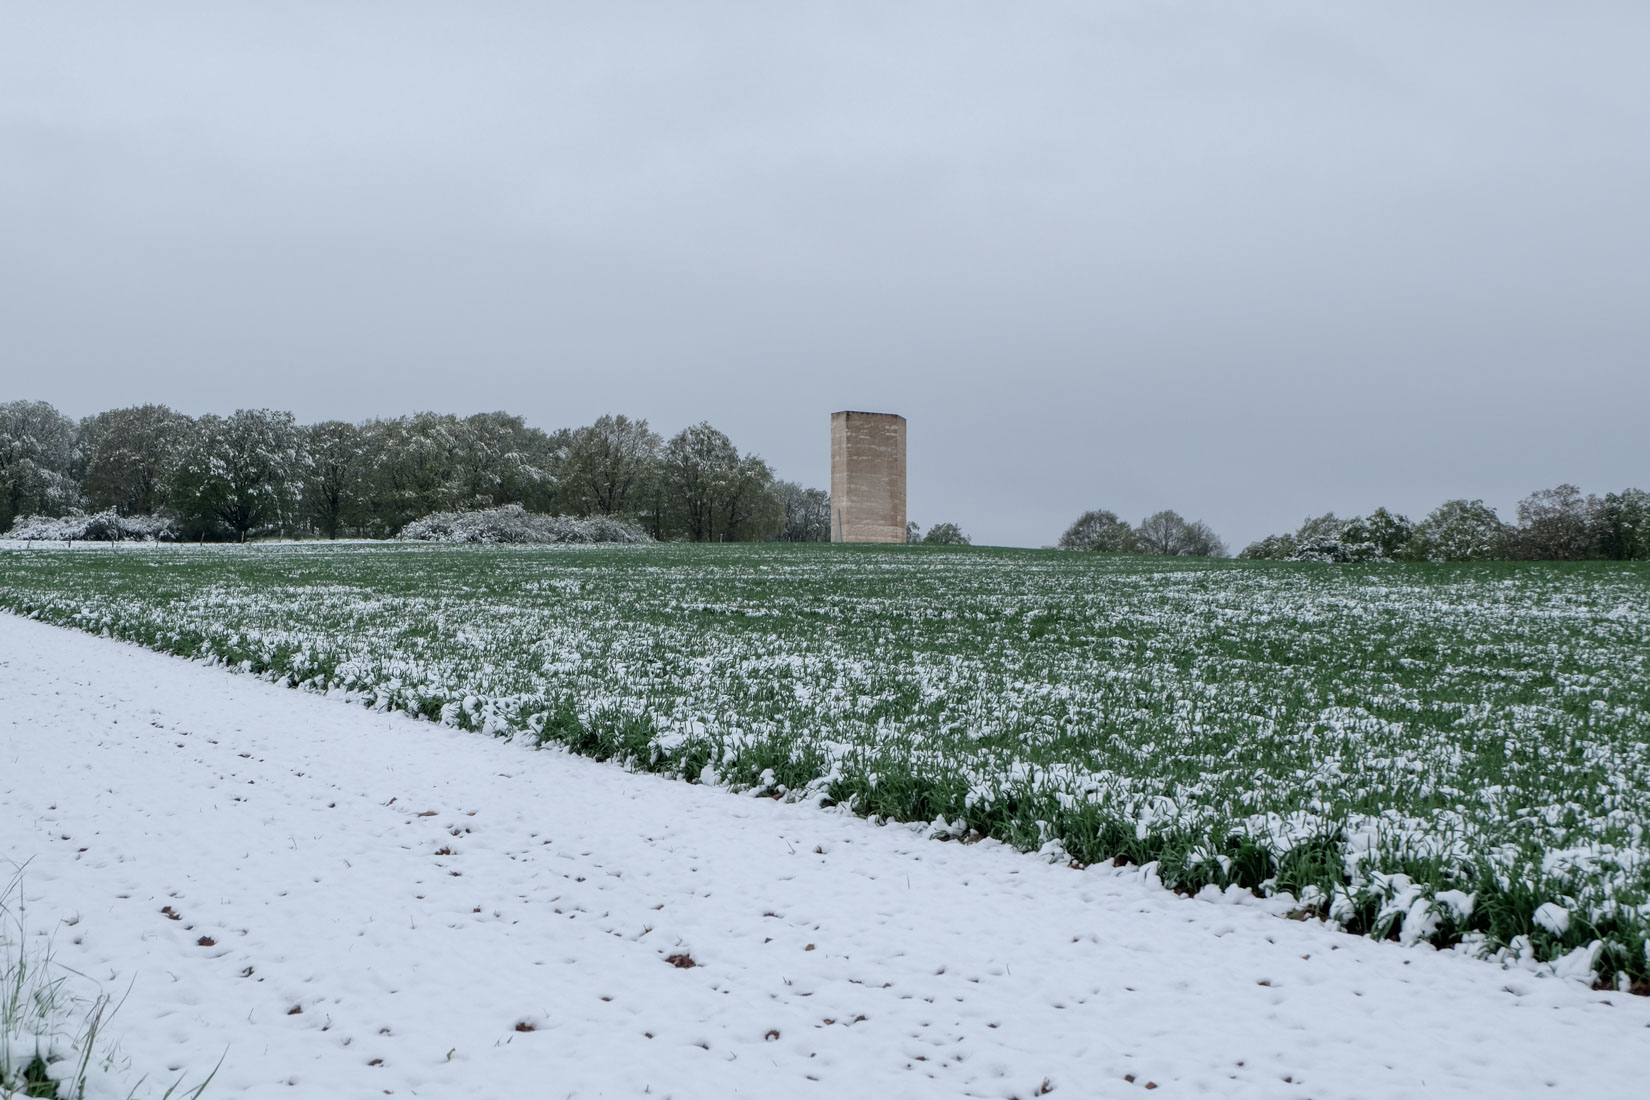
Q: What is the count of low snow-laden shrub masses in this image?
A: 2